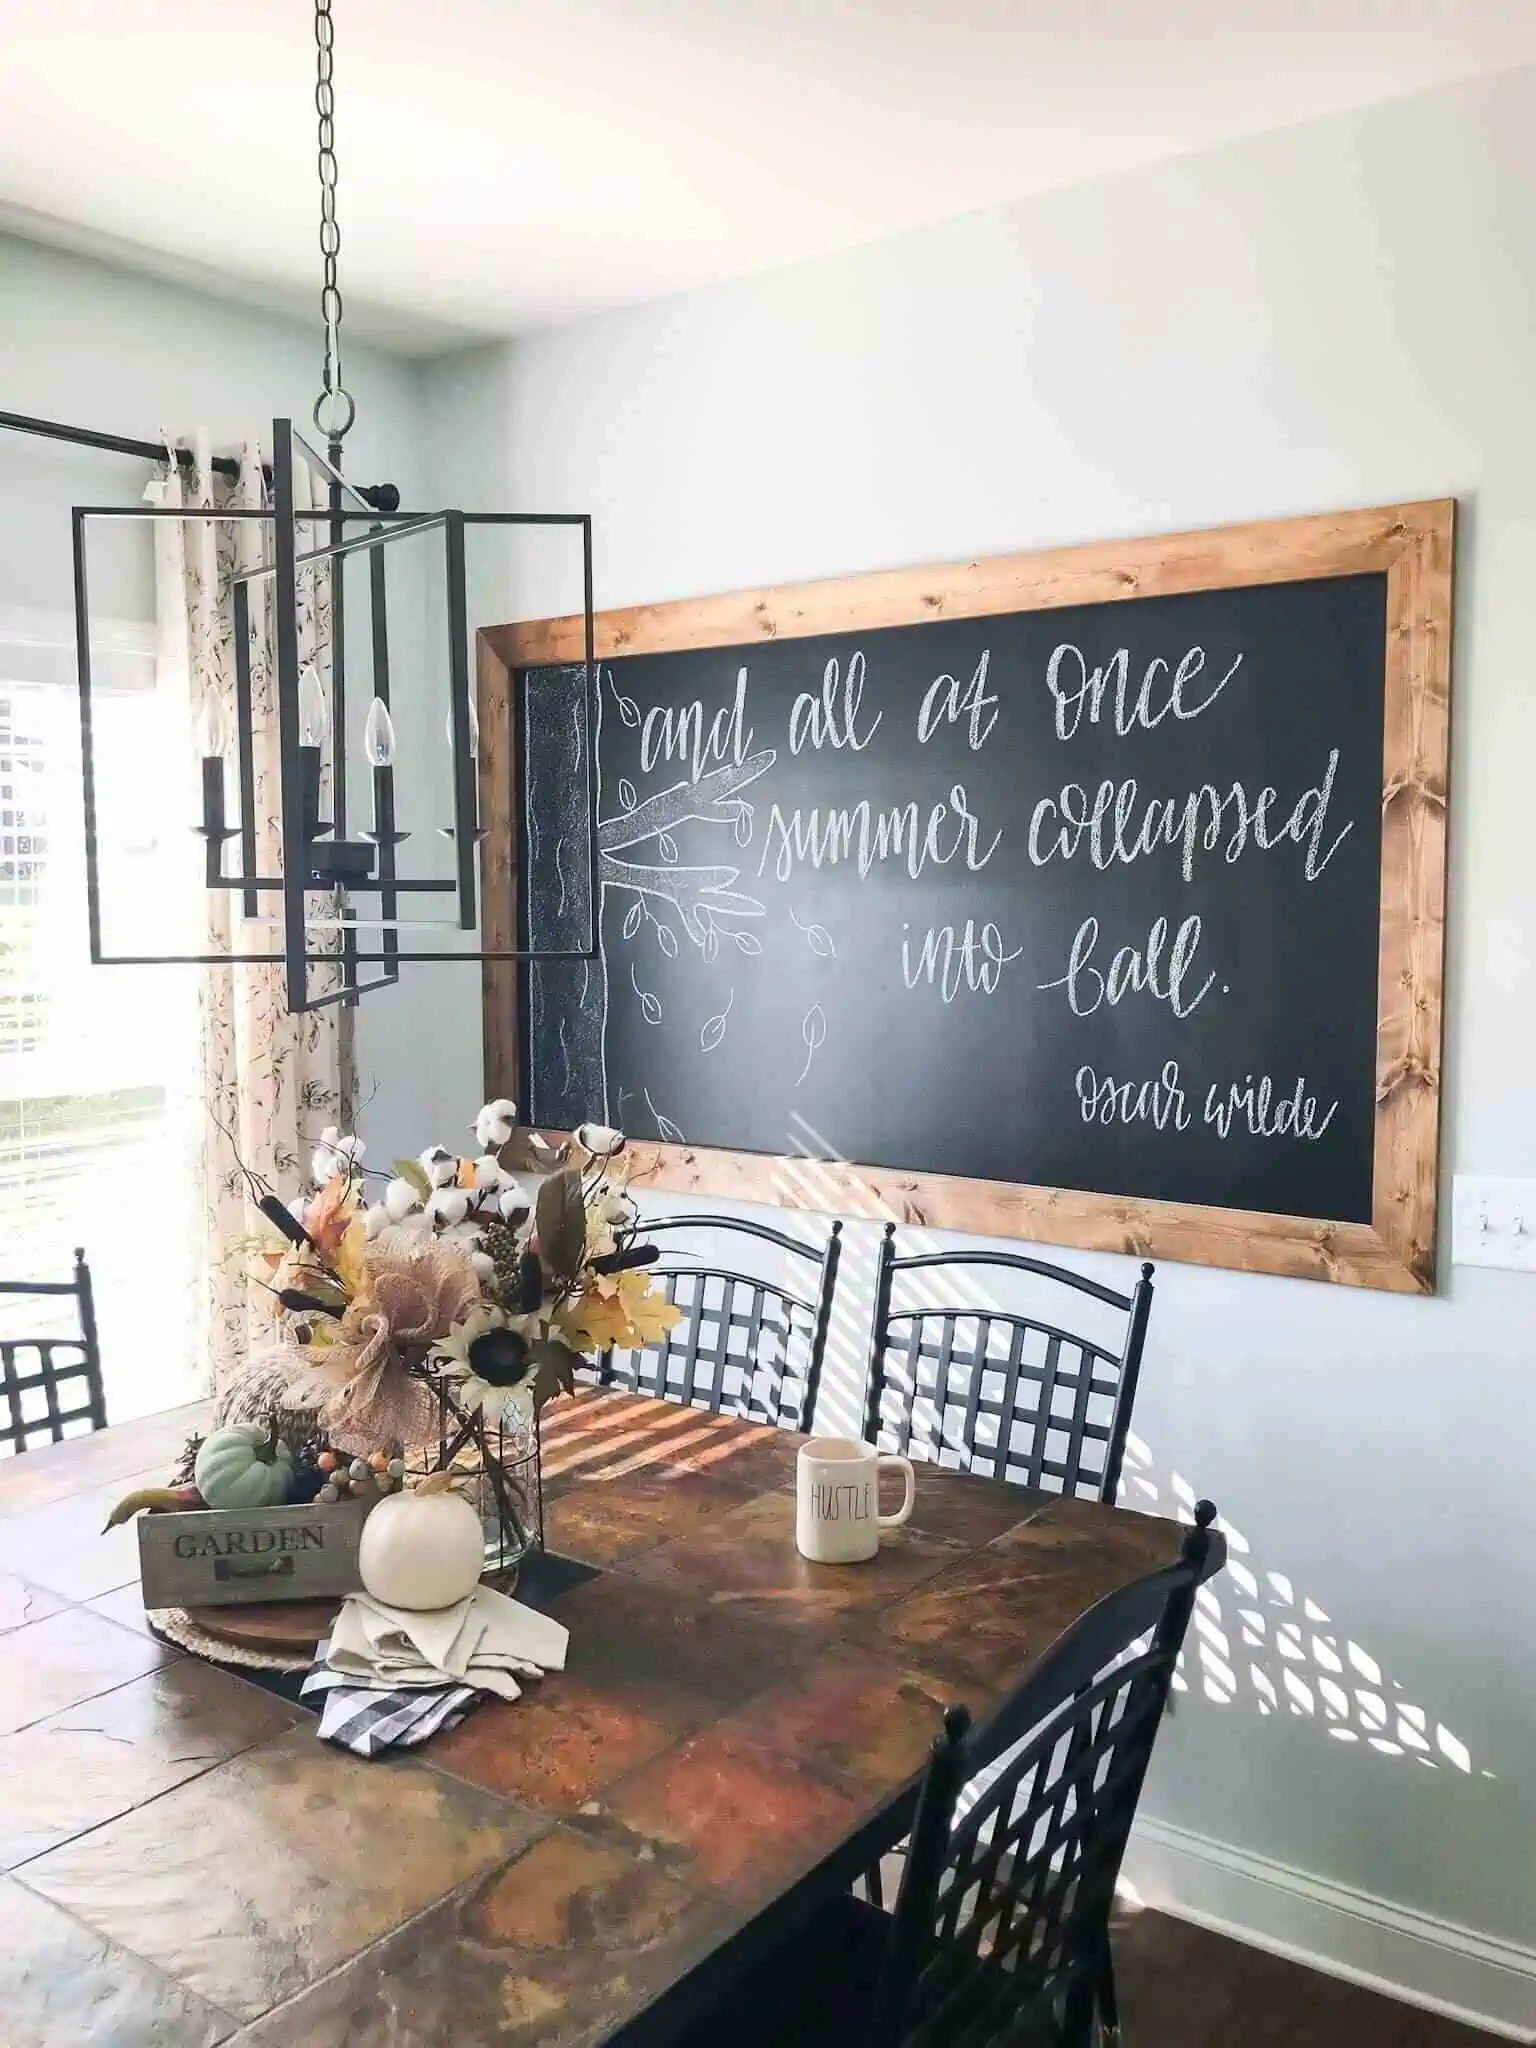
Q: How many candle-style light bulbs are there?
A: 4